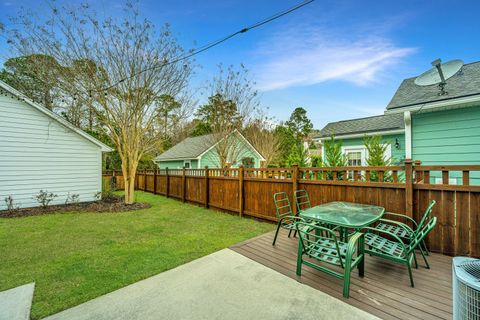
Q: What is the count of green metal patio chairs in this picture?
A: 5